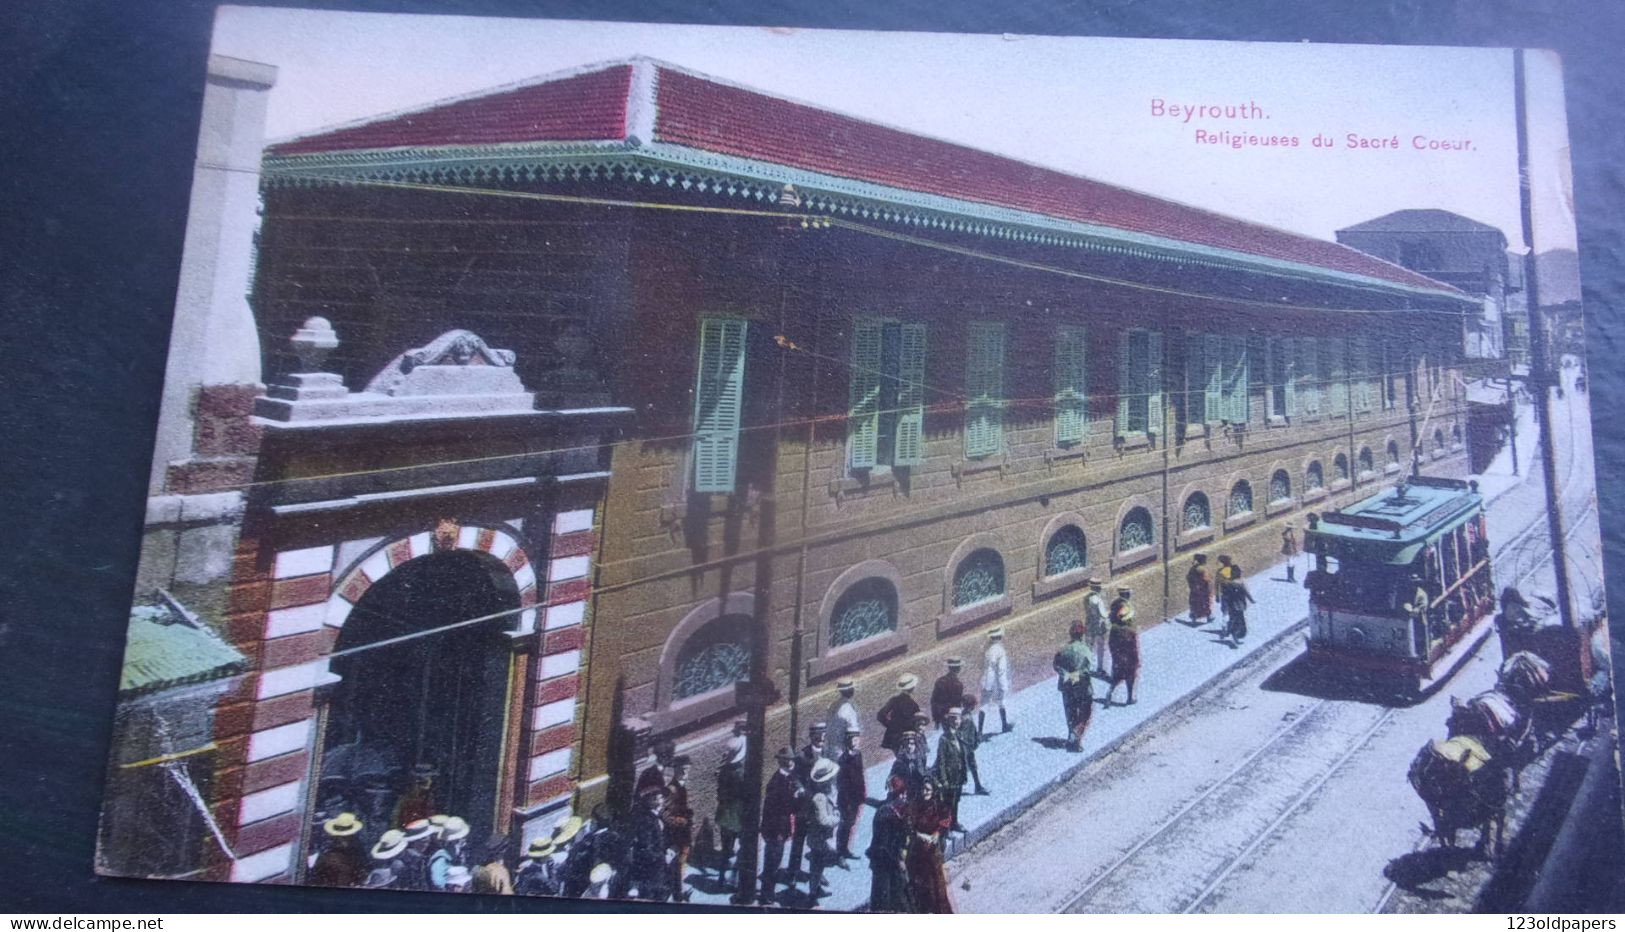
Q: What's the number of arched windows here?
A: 15